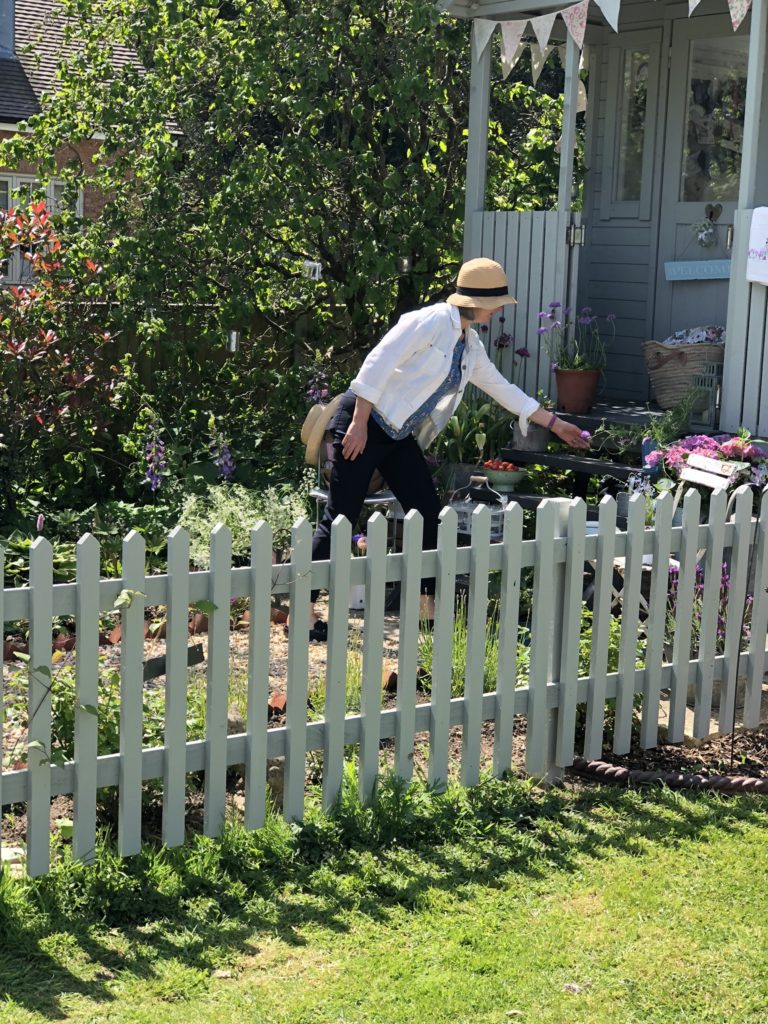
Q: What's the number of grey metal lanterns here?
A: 2